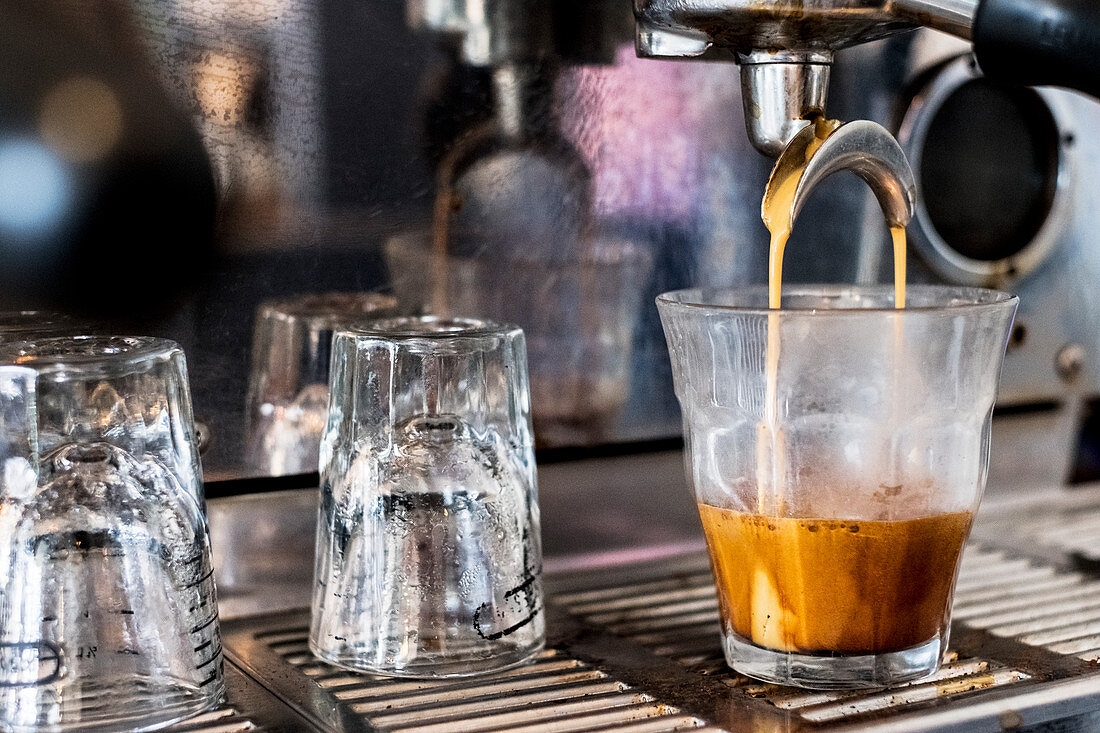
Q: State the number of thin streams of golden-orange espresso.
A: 2